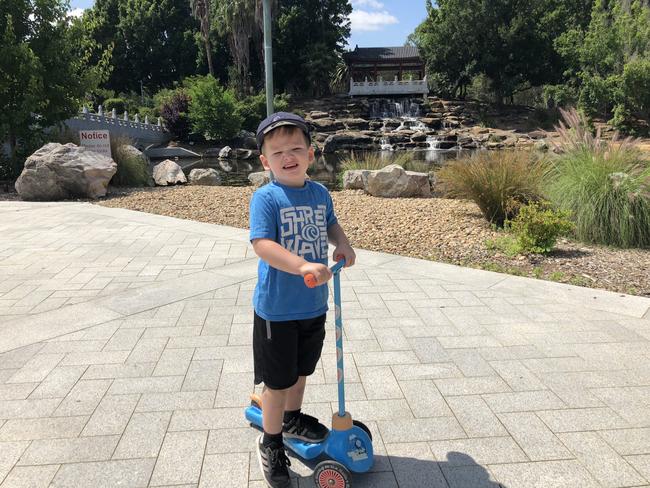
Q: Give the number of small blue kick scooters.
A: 1